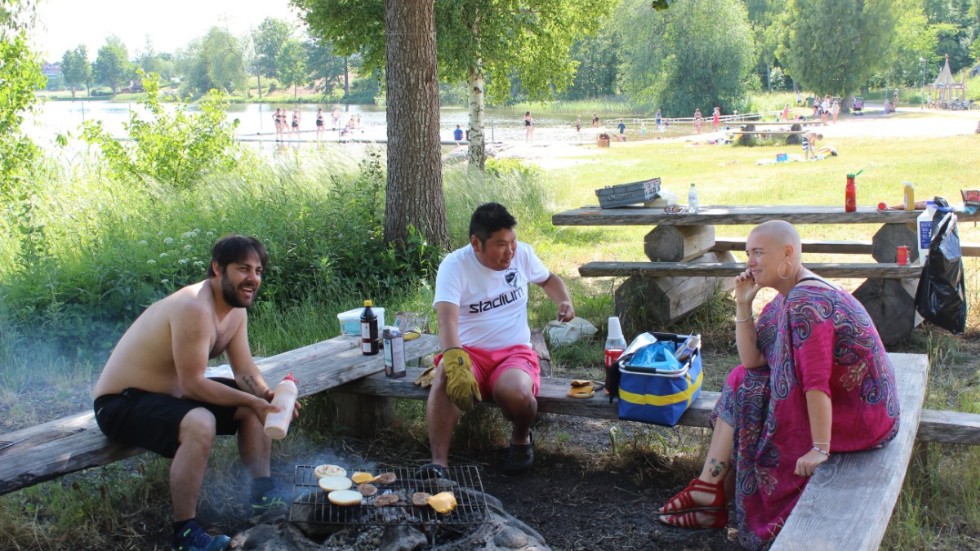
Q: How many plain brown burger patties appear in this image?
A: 4